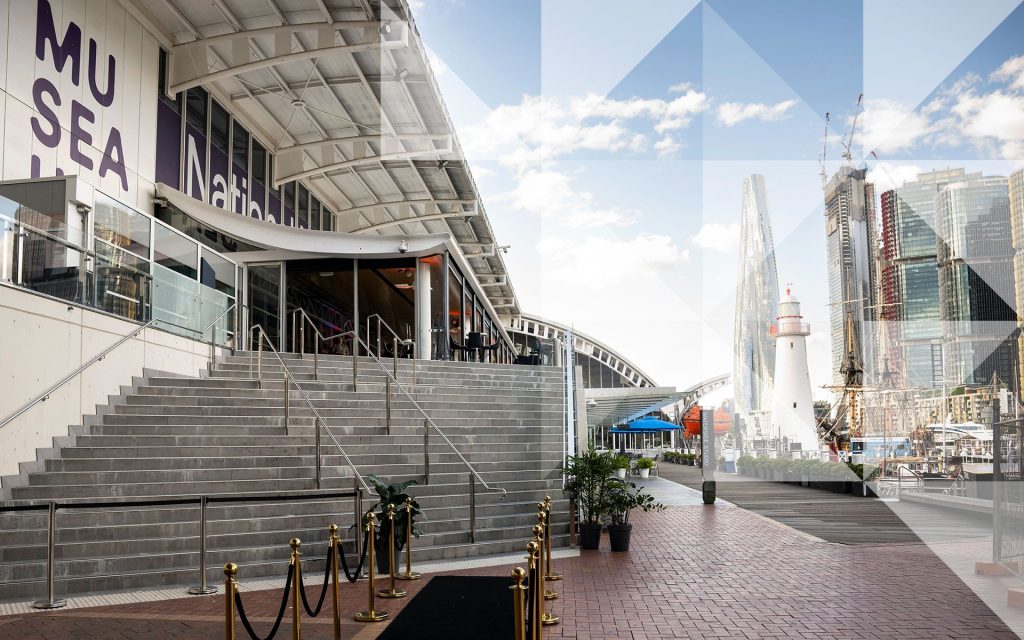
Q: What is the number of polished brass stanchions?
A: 12